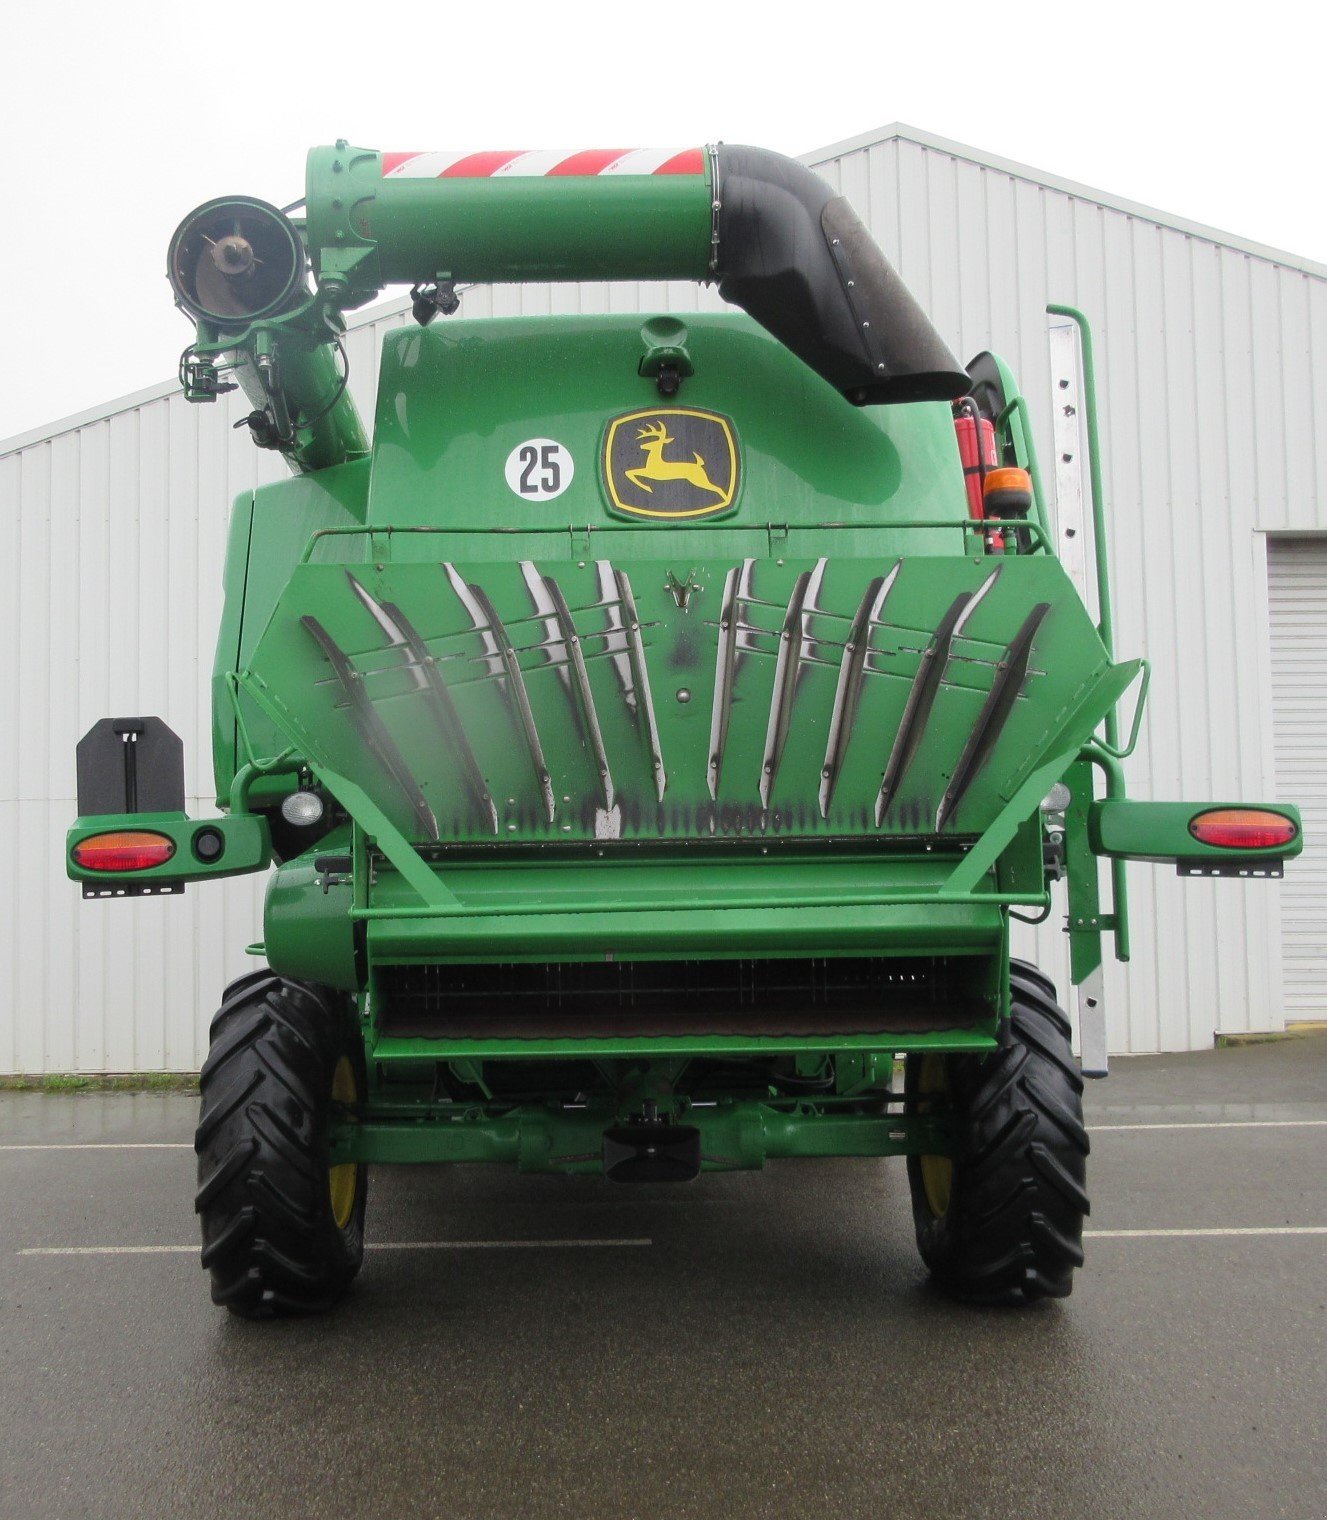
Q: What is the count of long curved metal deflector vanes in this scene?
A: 10